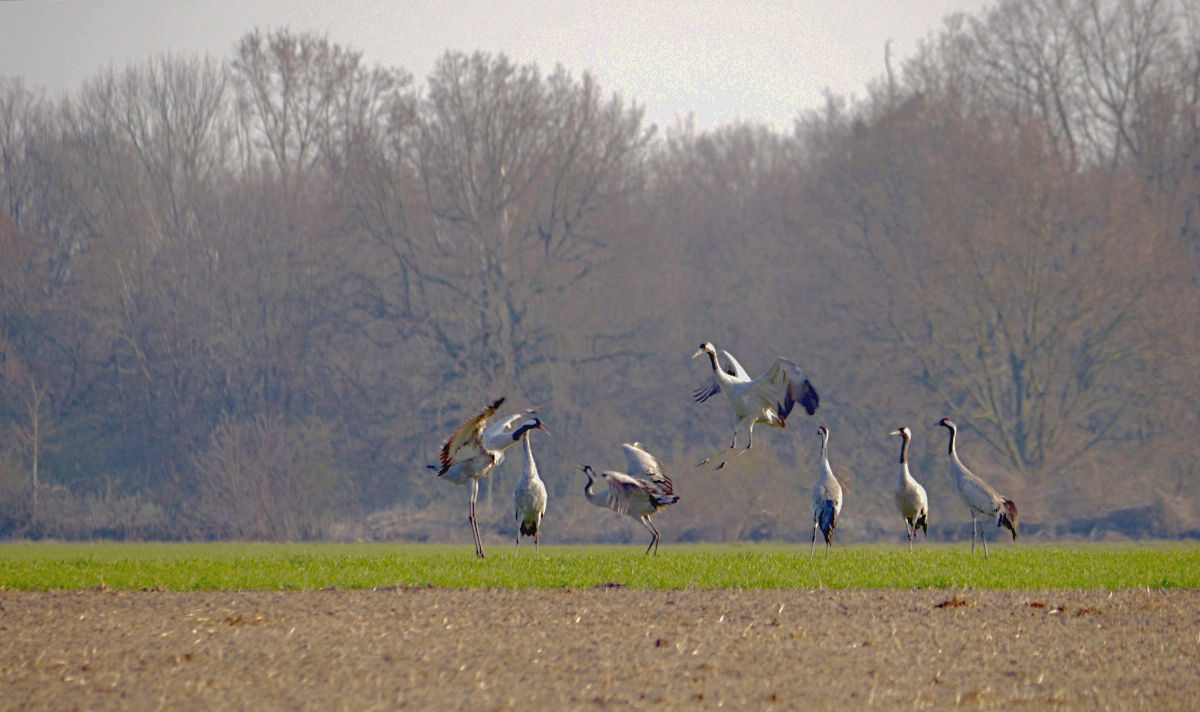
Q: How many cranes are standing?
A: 6